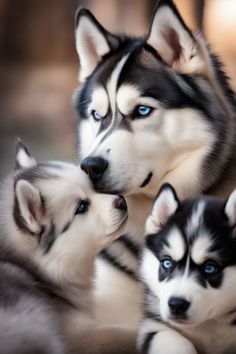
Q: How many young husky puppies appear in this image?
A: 2